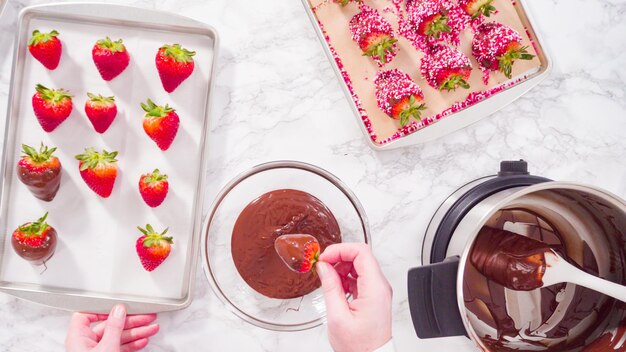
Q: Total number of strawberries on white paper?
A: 11